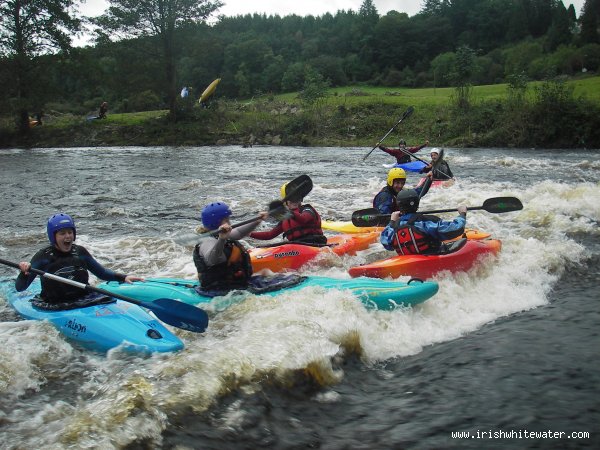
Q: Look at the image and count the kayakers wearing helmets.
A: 7